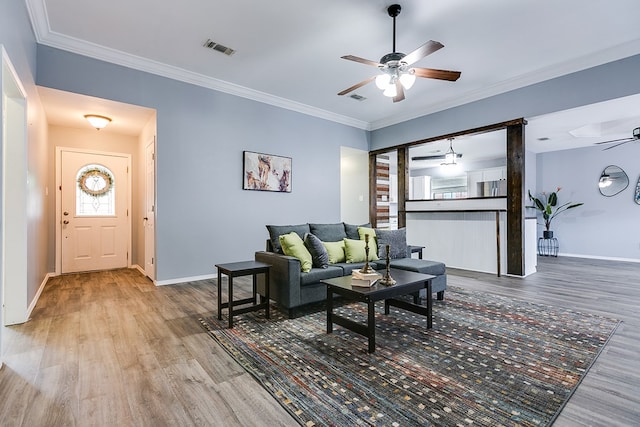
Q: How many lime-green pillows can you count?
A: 4